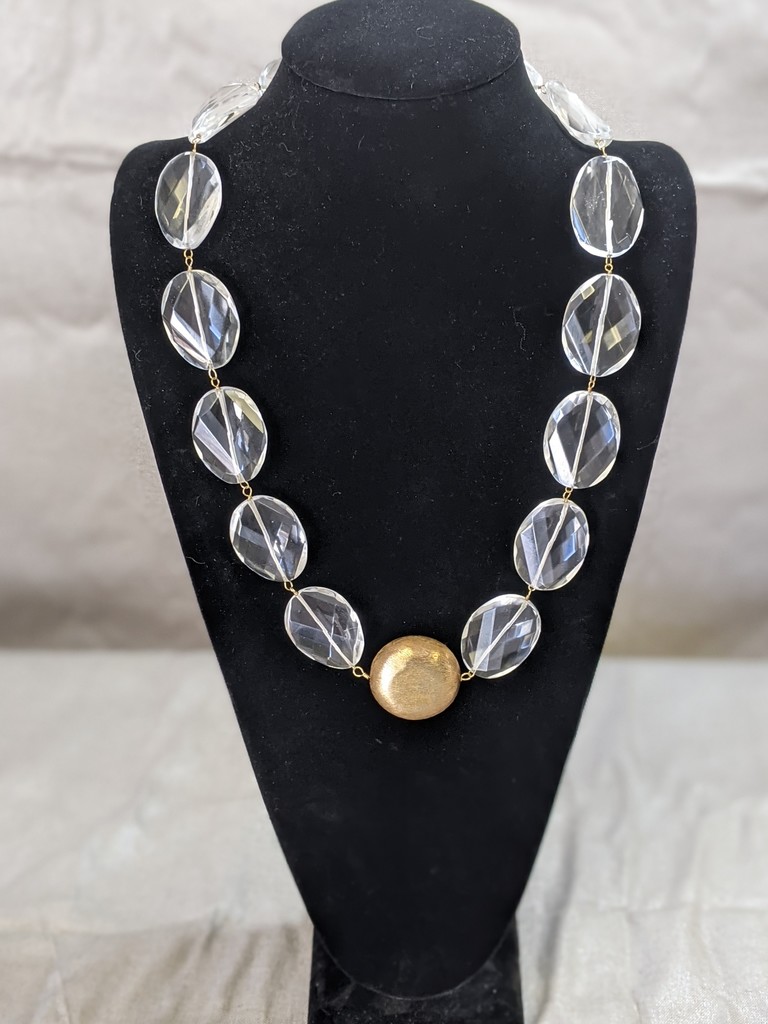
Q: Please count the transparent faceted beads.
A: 14